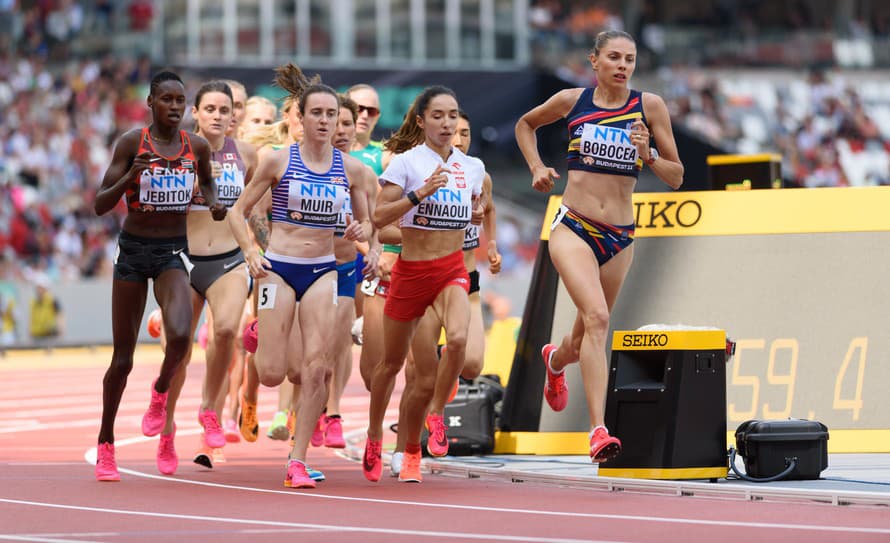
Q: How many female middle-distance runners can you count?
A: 11